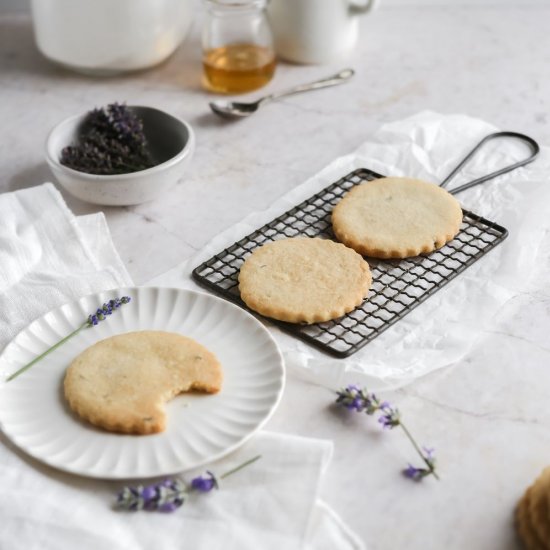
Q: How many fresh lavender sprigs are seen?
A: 3